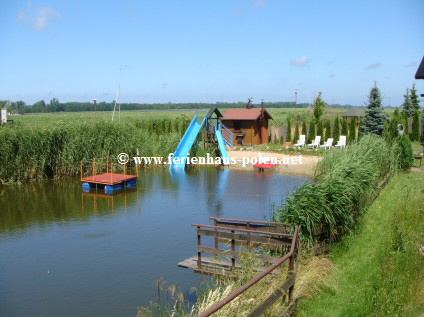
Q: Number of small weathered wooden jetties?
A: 1